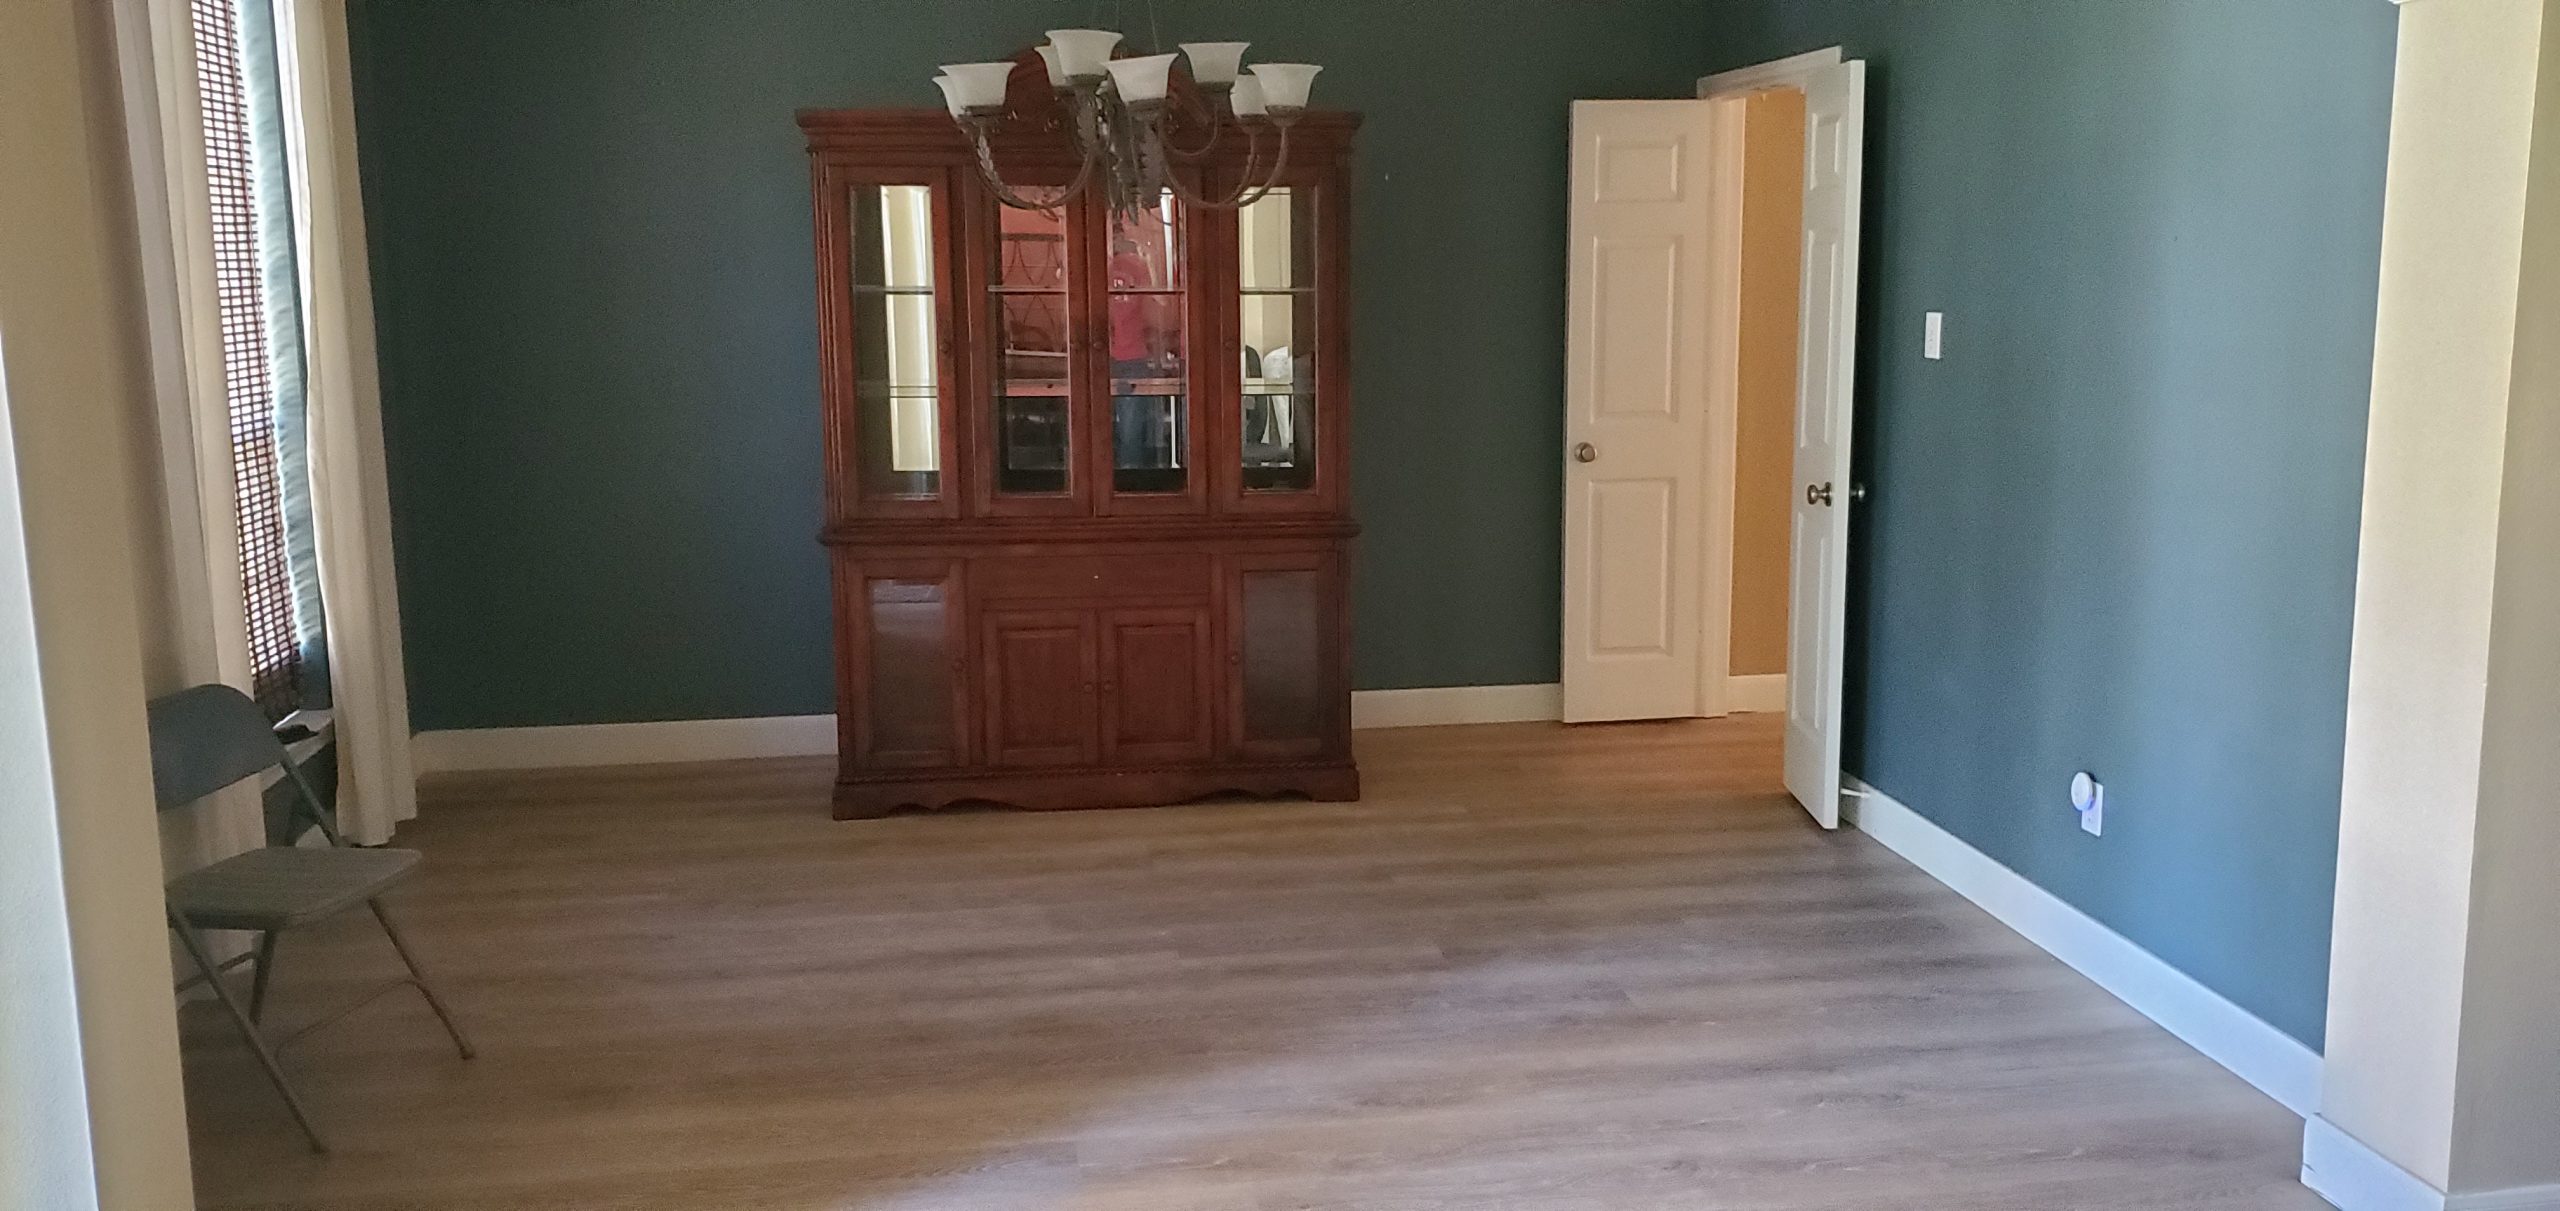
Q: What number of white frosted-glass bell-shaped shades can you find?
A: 8